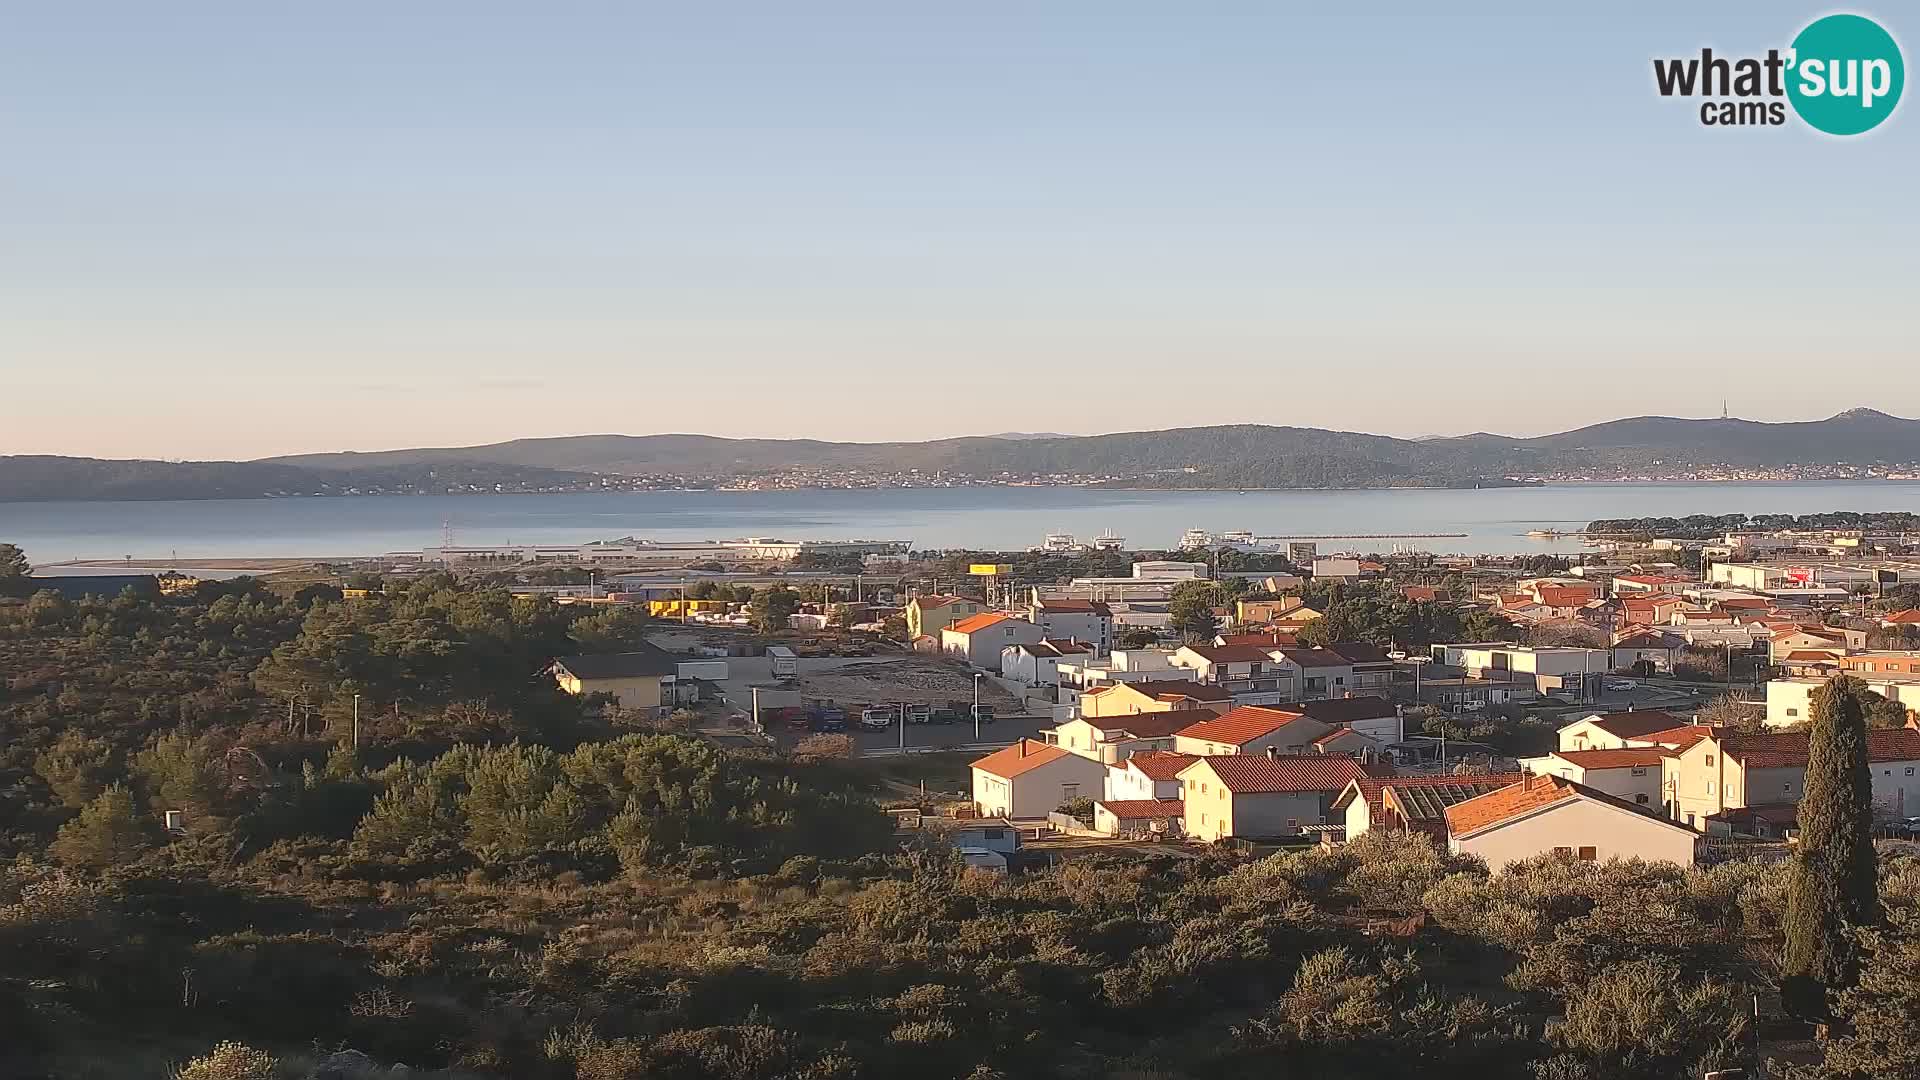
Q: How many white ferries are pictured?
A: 4